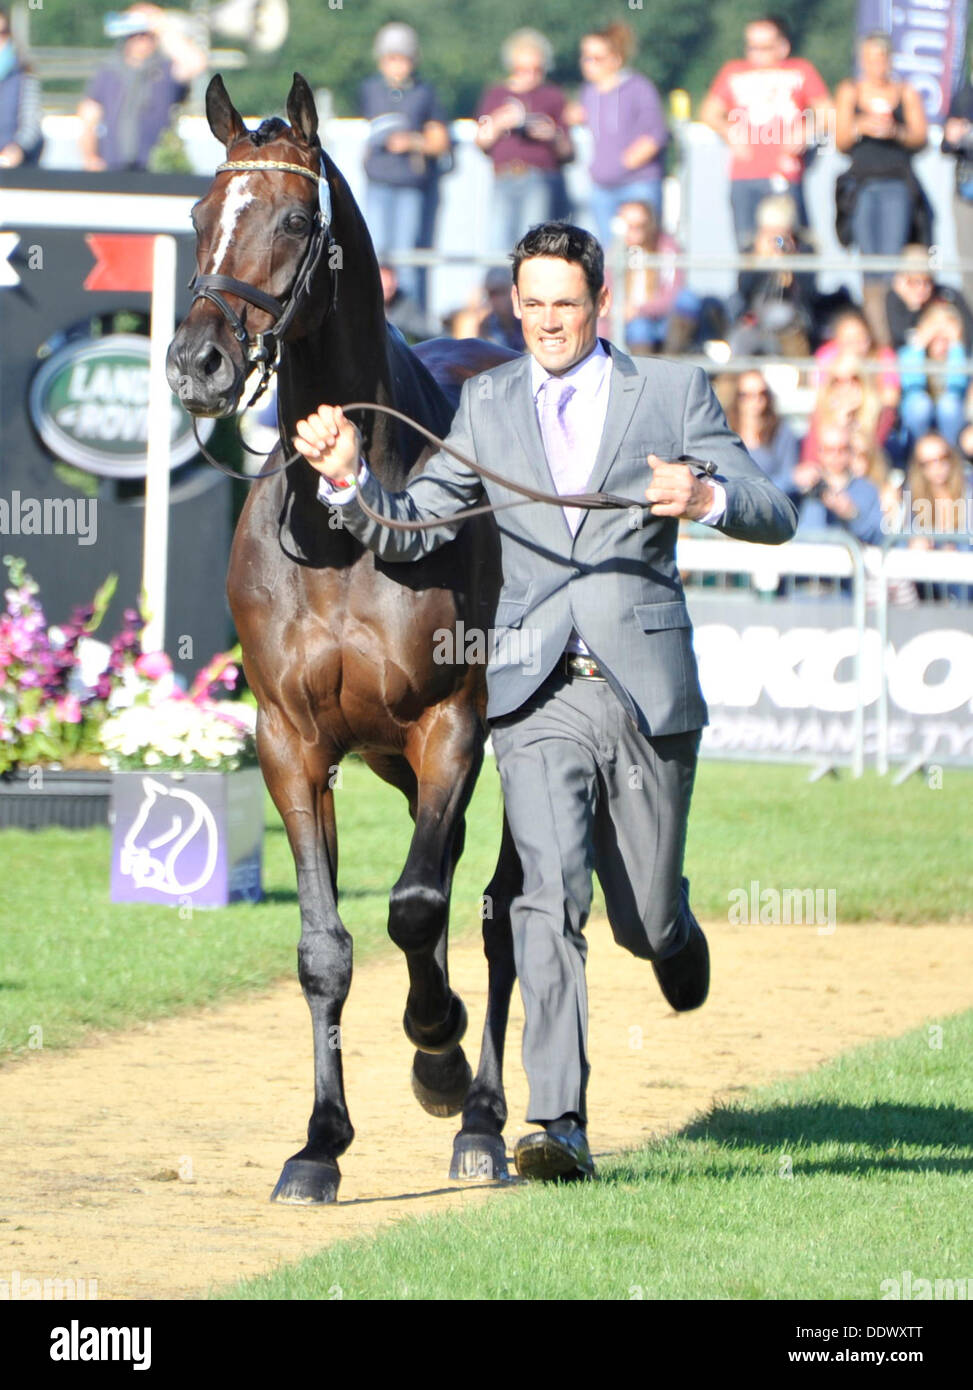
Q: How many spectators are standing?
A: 8